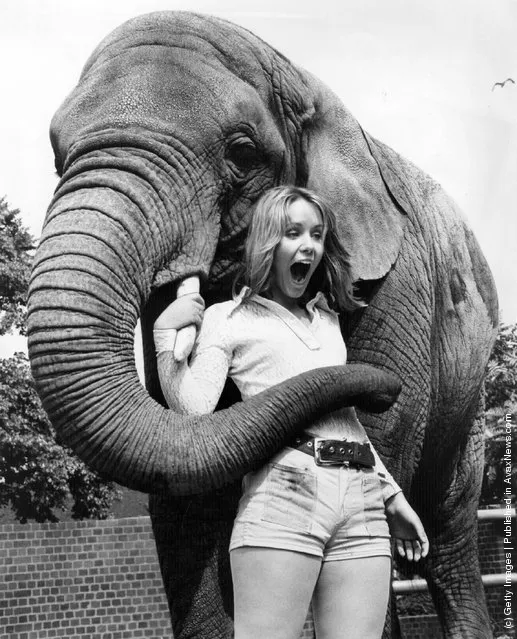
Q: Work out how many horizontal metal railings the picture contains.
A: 2